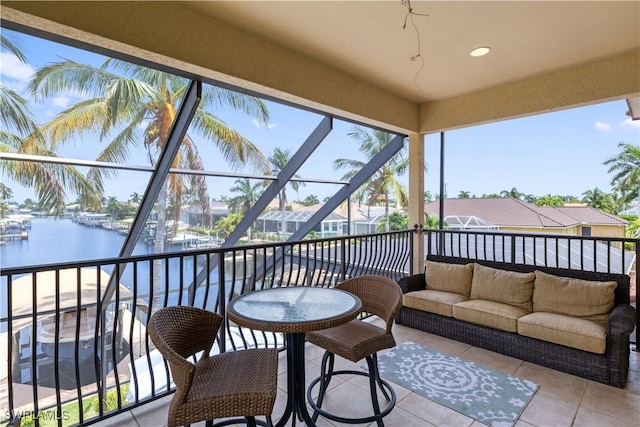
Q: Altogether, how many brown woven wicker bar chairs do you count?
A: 2